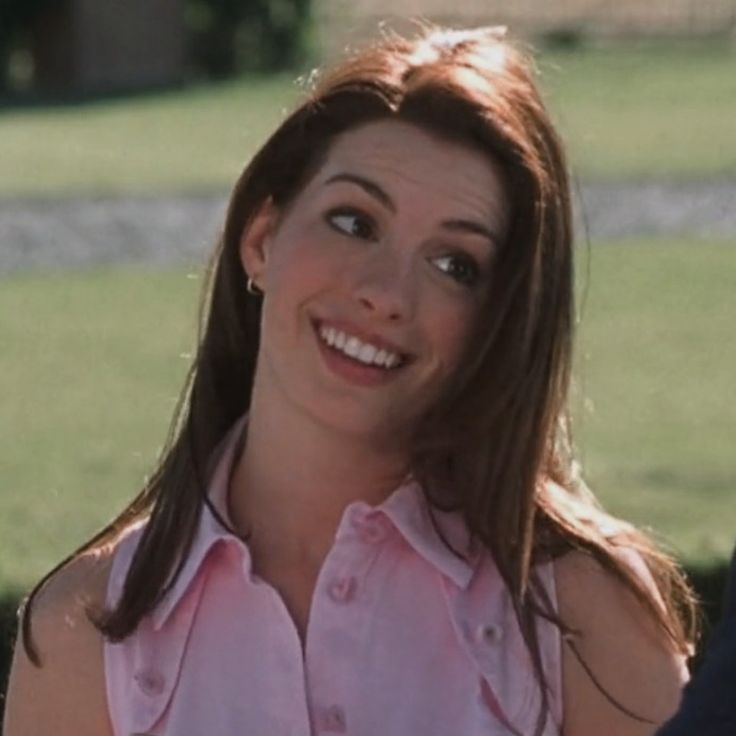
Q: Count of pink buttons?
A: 5